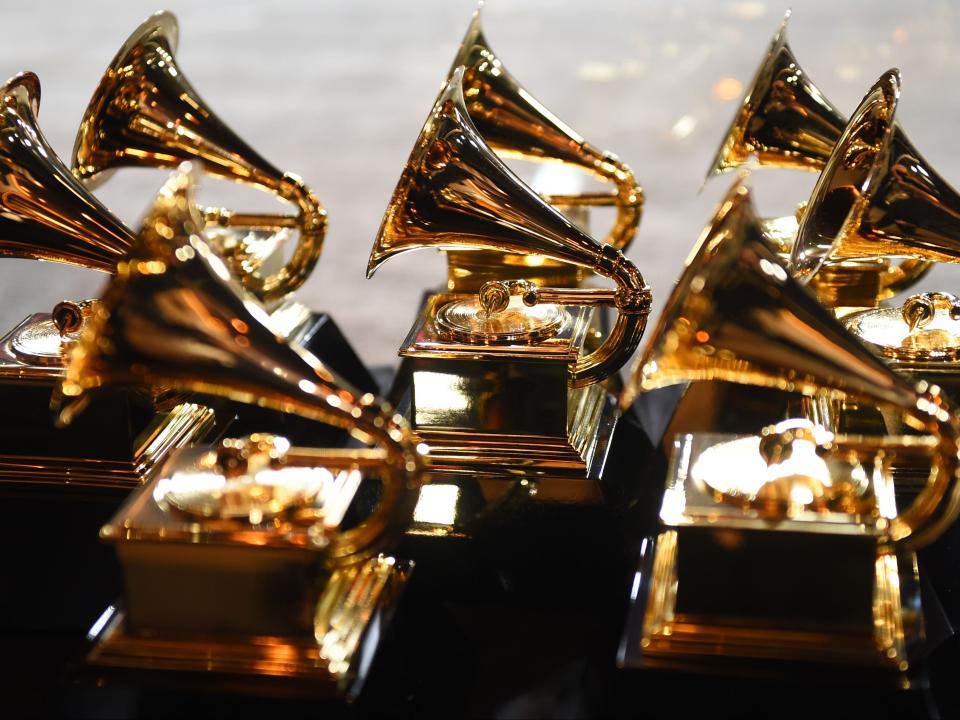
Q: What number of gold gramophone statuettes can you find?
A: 8